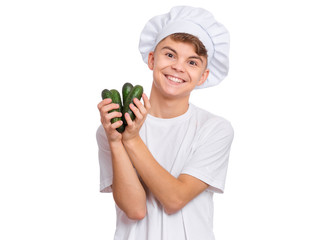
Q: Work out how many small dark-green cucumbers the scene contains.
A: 4